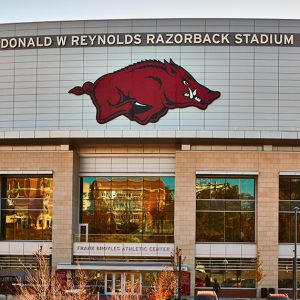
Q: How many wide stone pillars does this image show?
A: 3